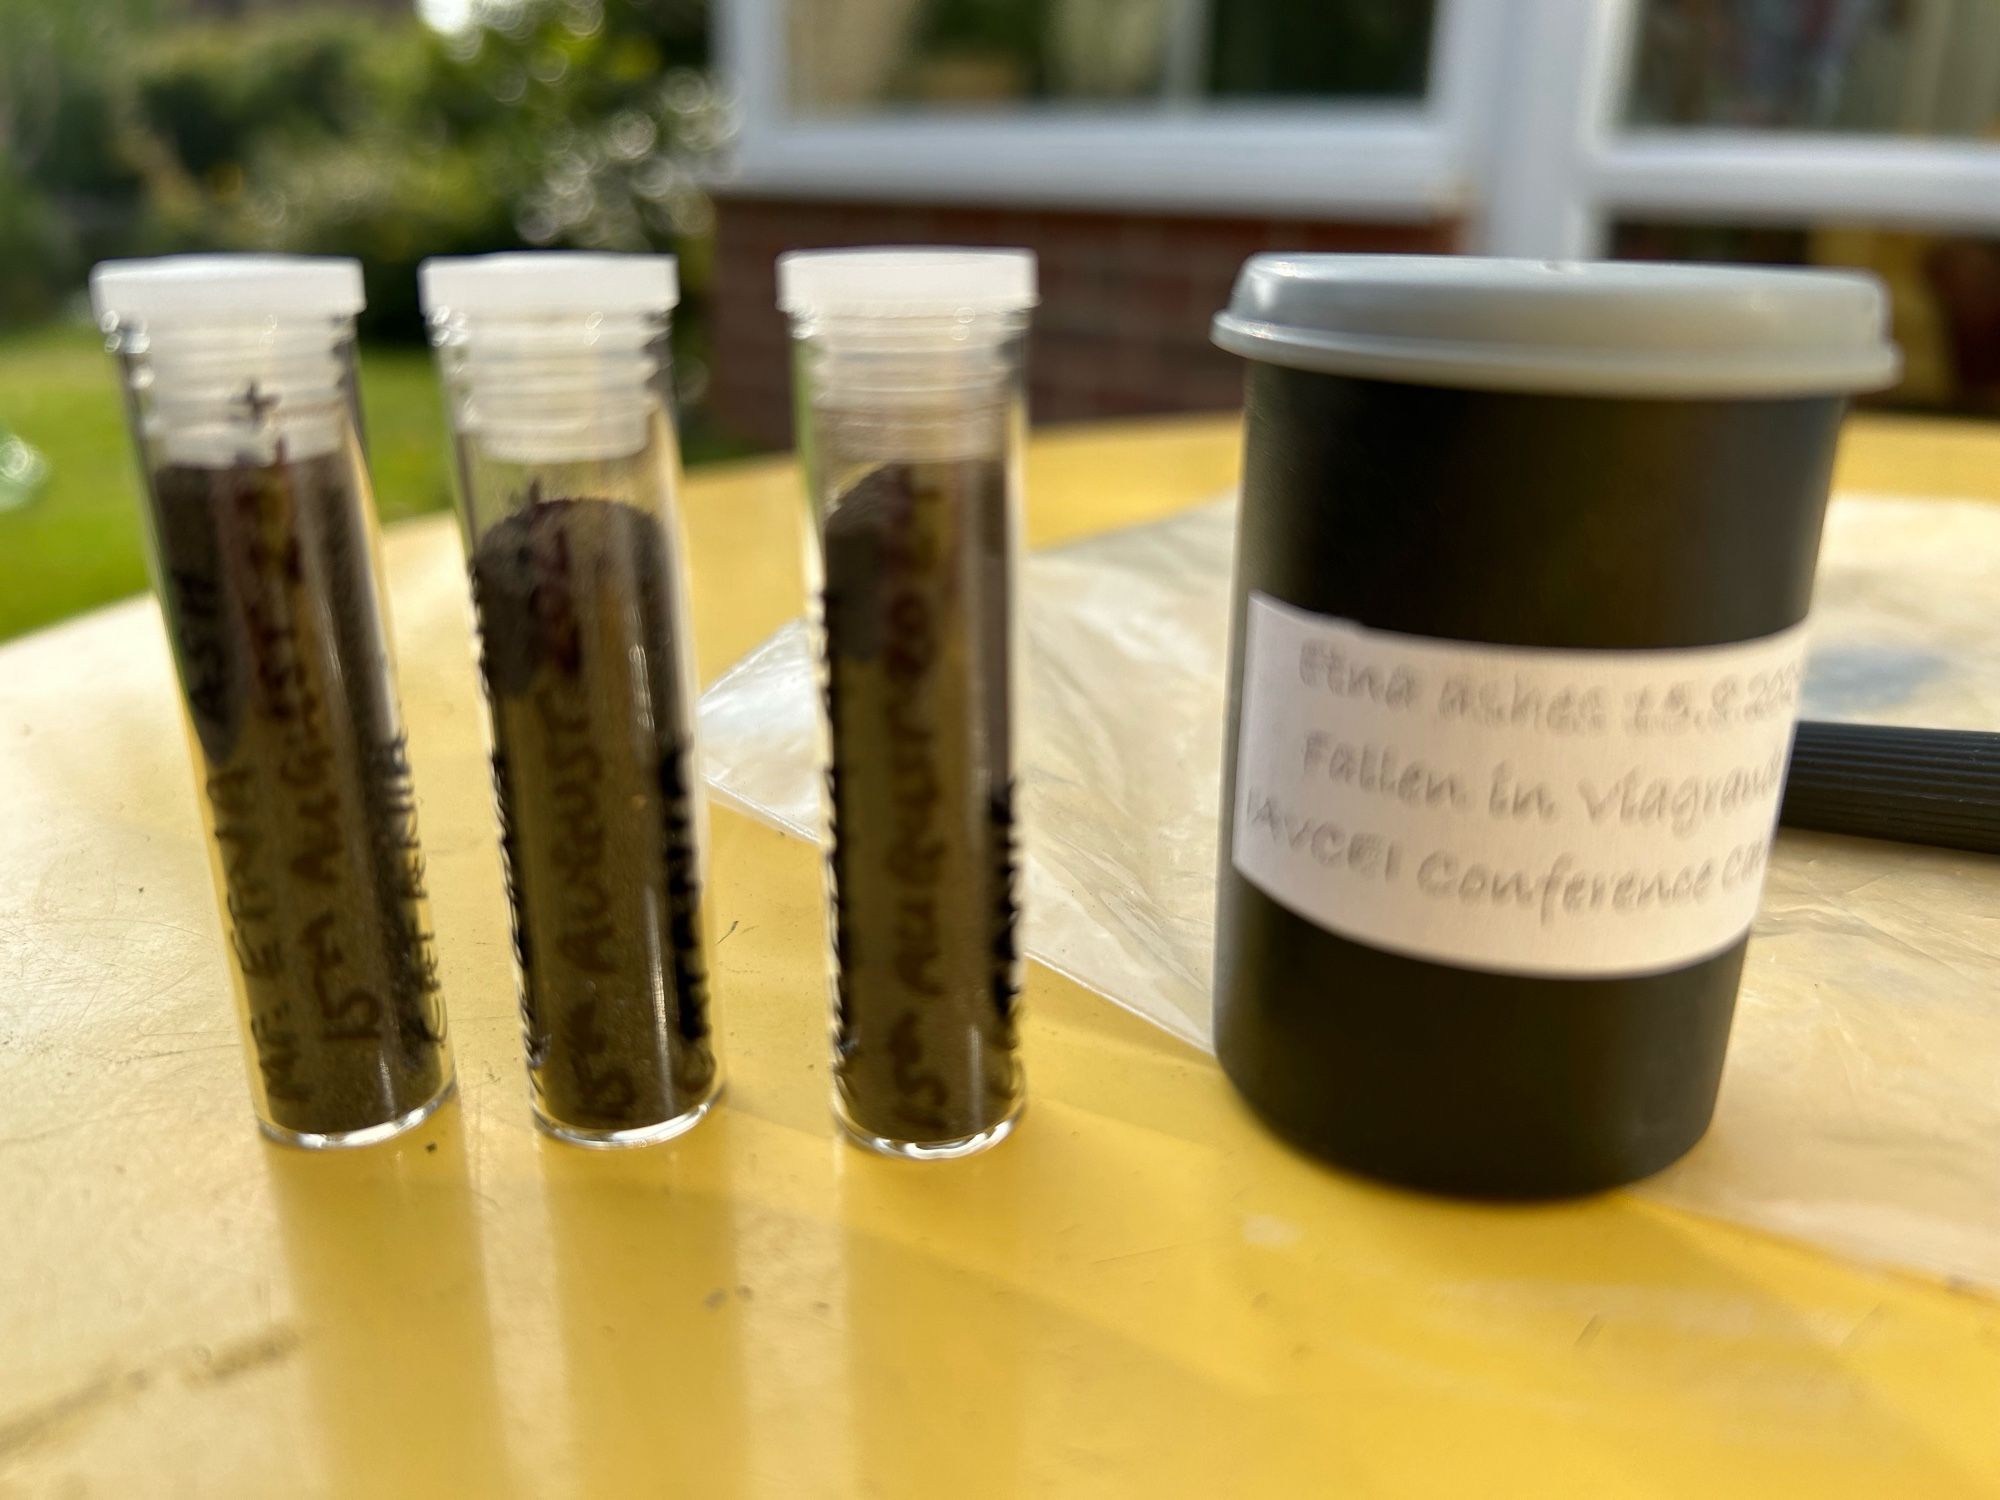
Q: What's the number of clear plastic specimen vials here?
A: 3